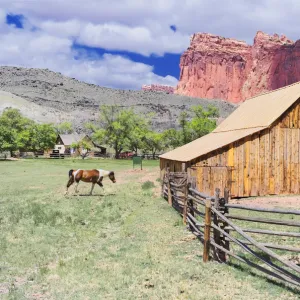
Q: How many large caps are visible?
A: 0